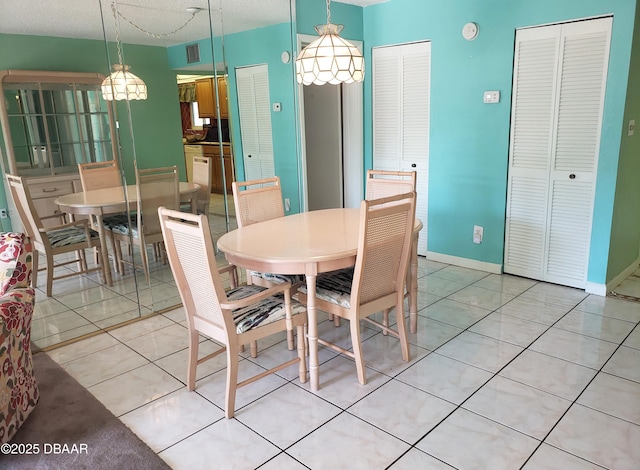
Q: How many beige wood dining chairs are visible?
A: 4